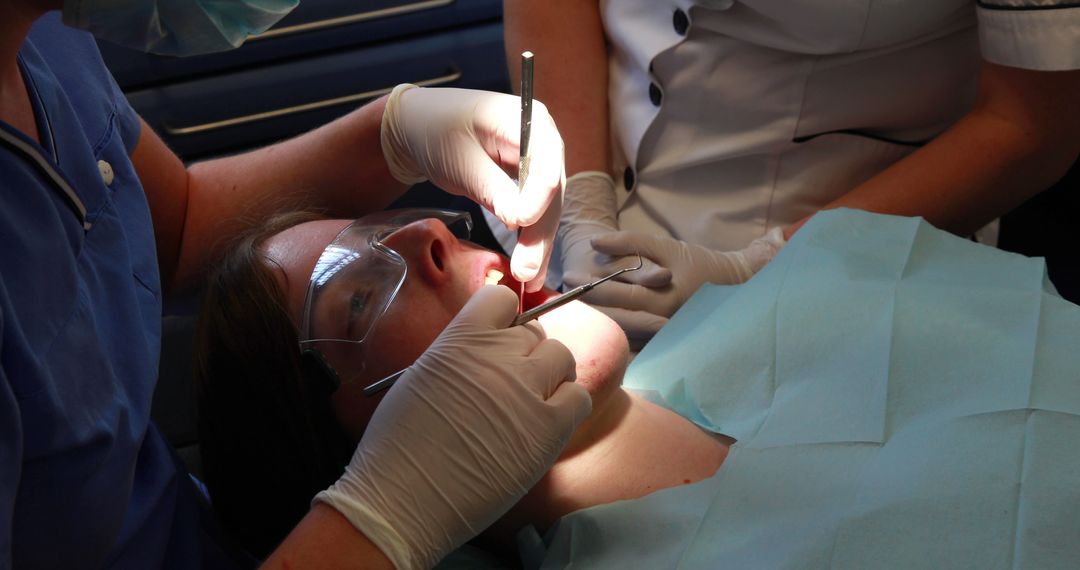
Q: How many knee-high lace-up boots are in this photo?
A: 0